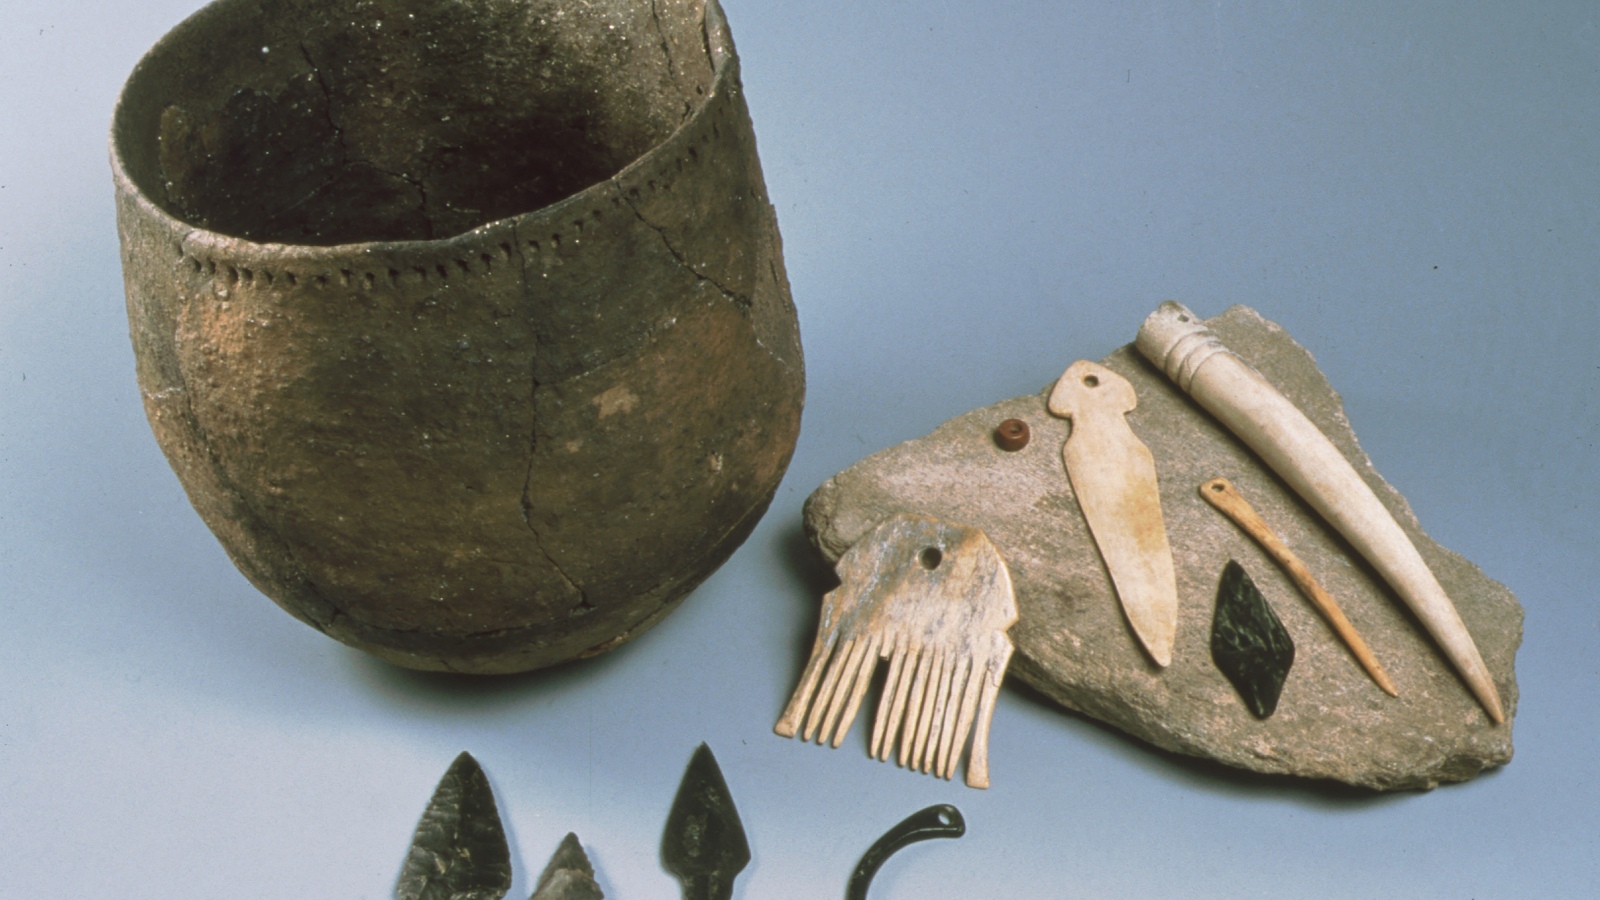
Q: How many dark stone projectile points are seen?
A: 4